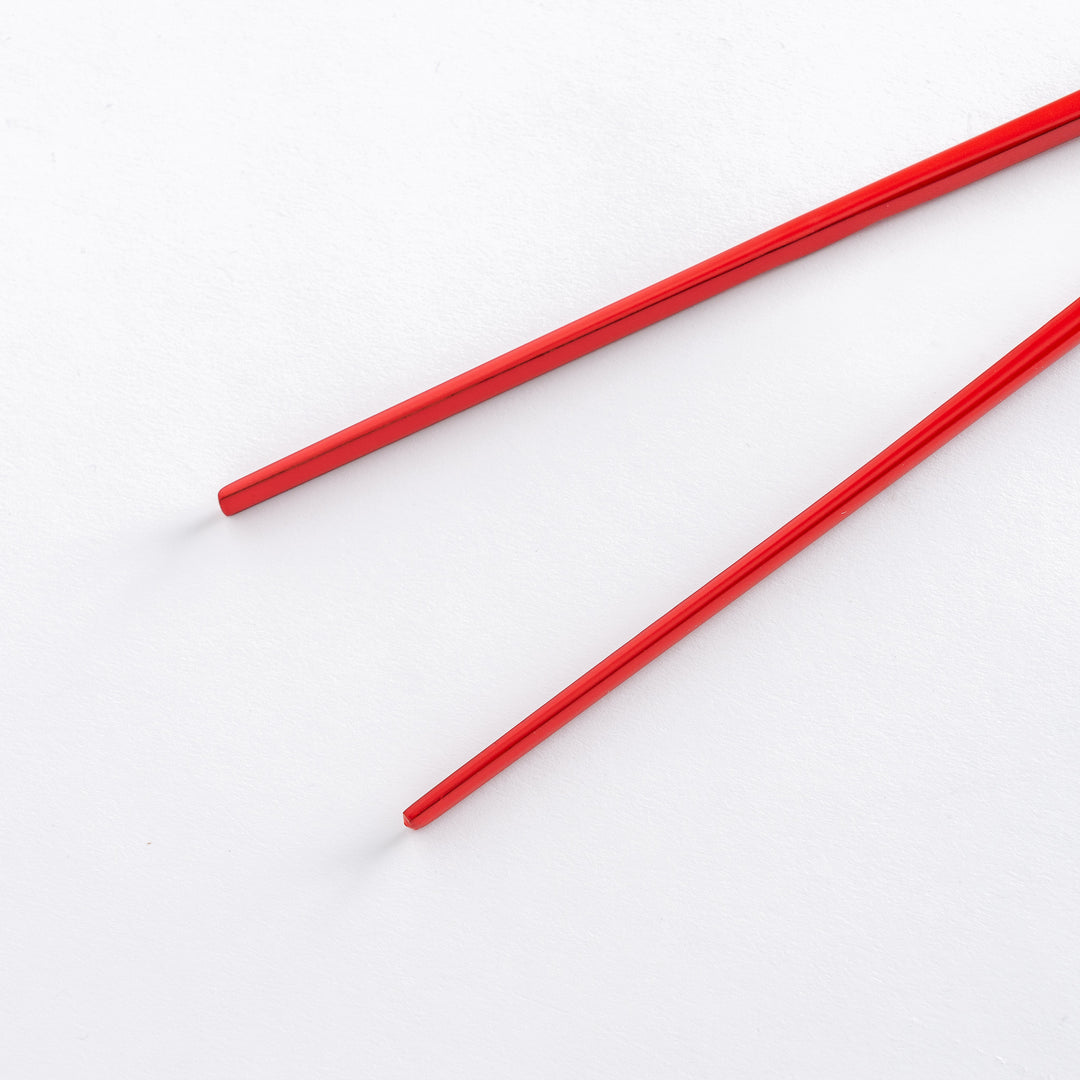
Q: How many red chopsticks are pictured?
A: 2